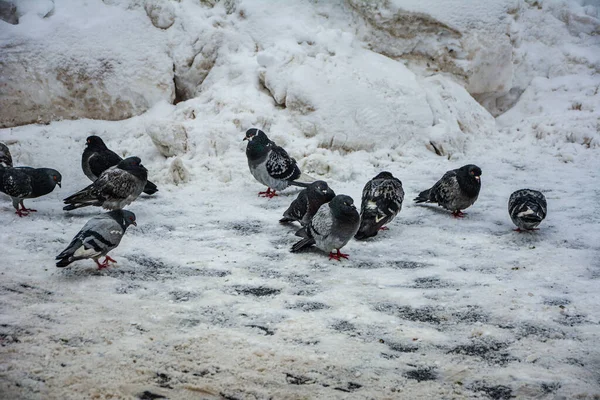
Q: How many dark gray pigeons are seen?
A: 11